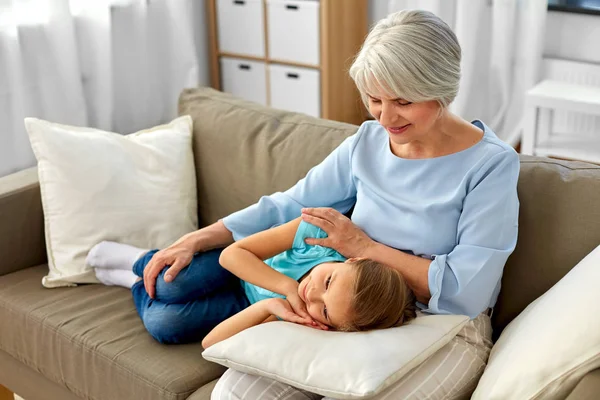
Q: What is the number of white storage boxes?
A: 4